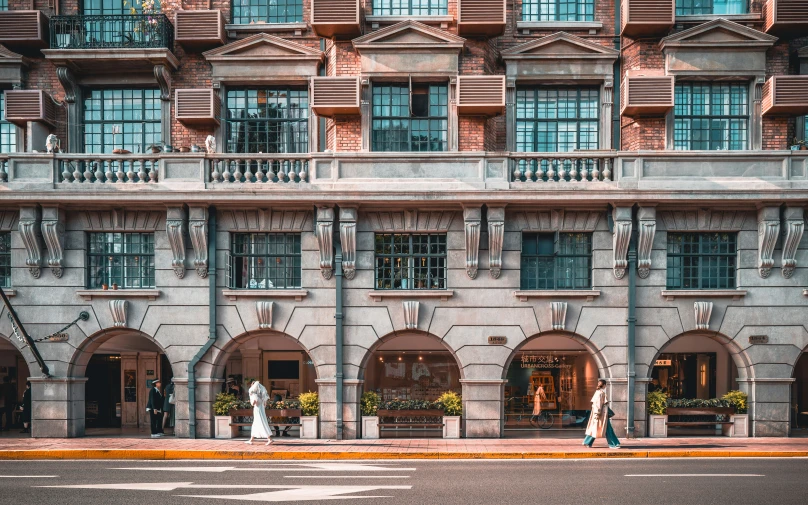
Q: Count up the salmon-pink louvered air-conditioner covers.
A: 12